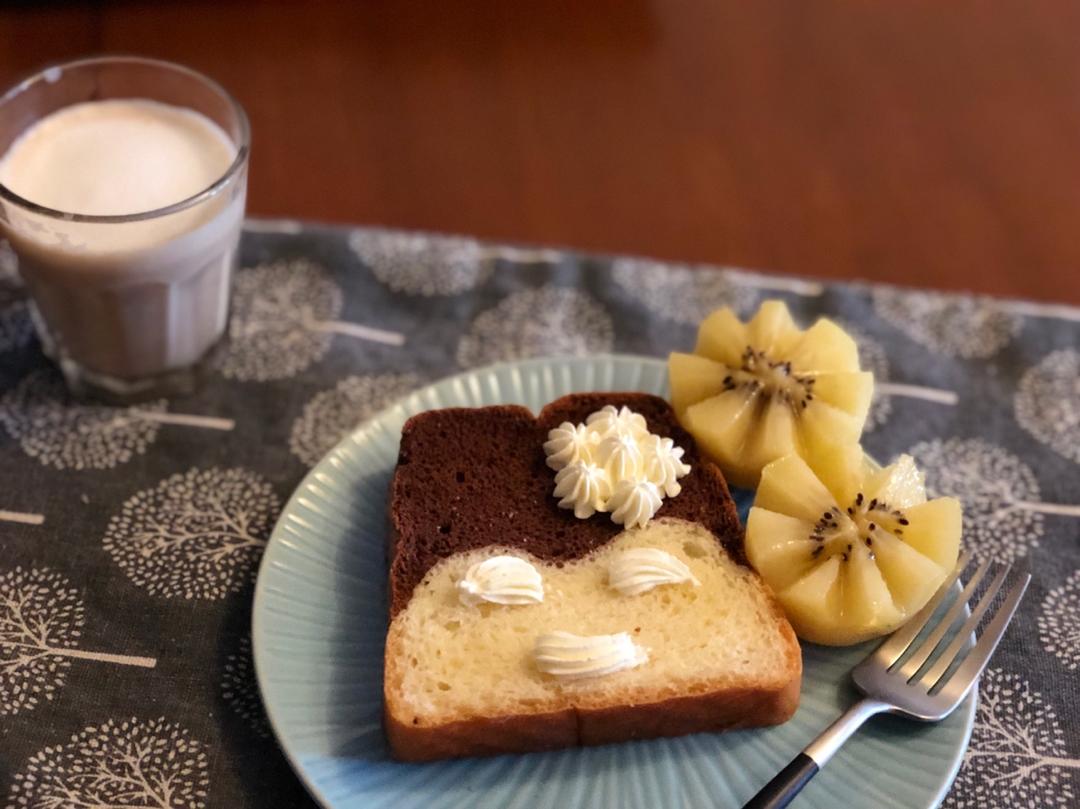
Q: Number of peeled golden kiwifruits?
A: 2